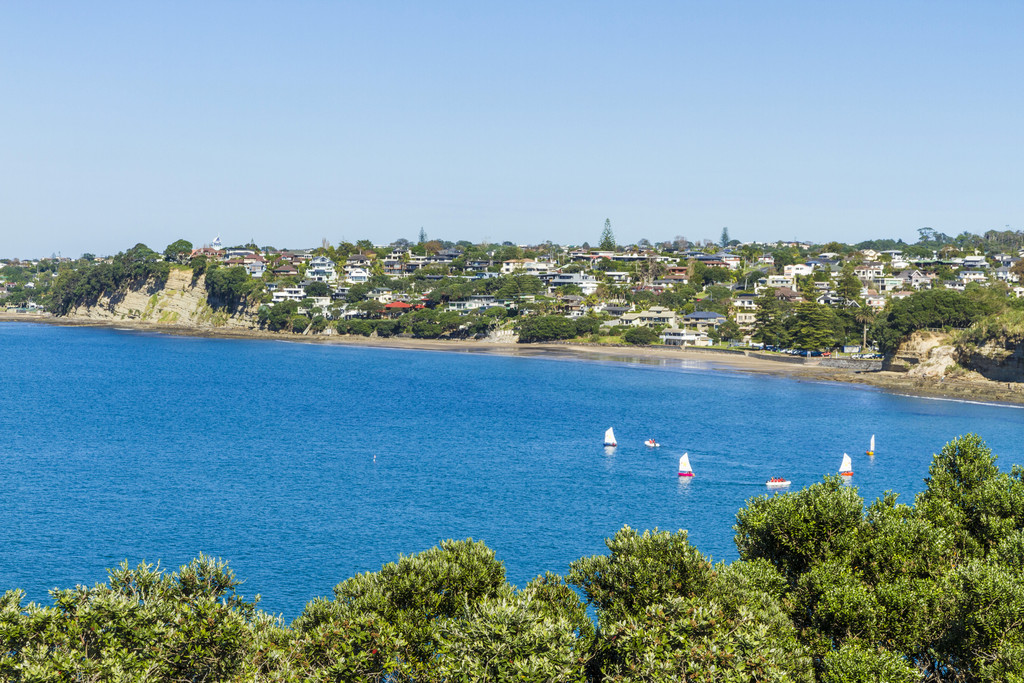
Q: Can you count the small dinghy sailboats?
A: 4